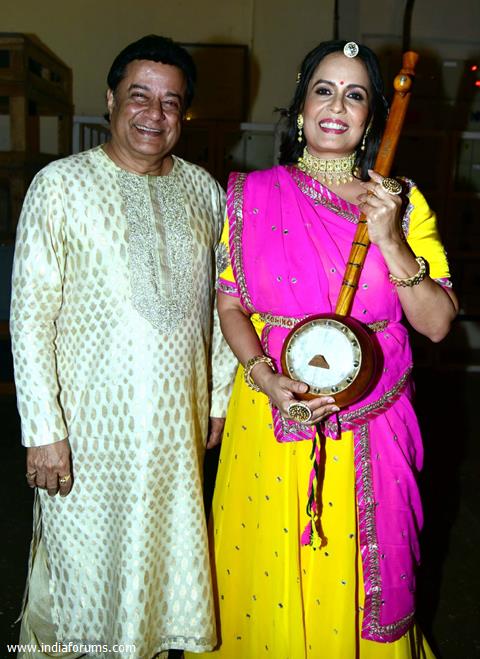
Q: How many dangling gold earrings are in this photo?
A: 2